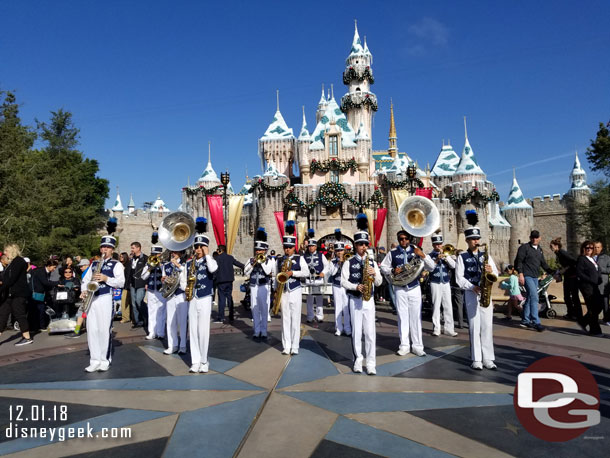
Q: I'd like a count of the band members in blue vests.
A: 12